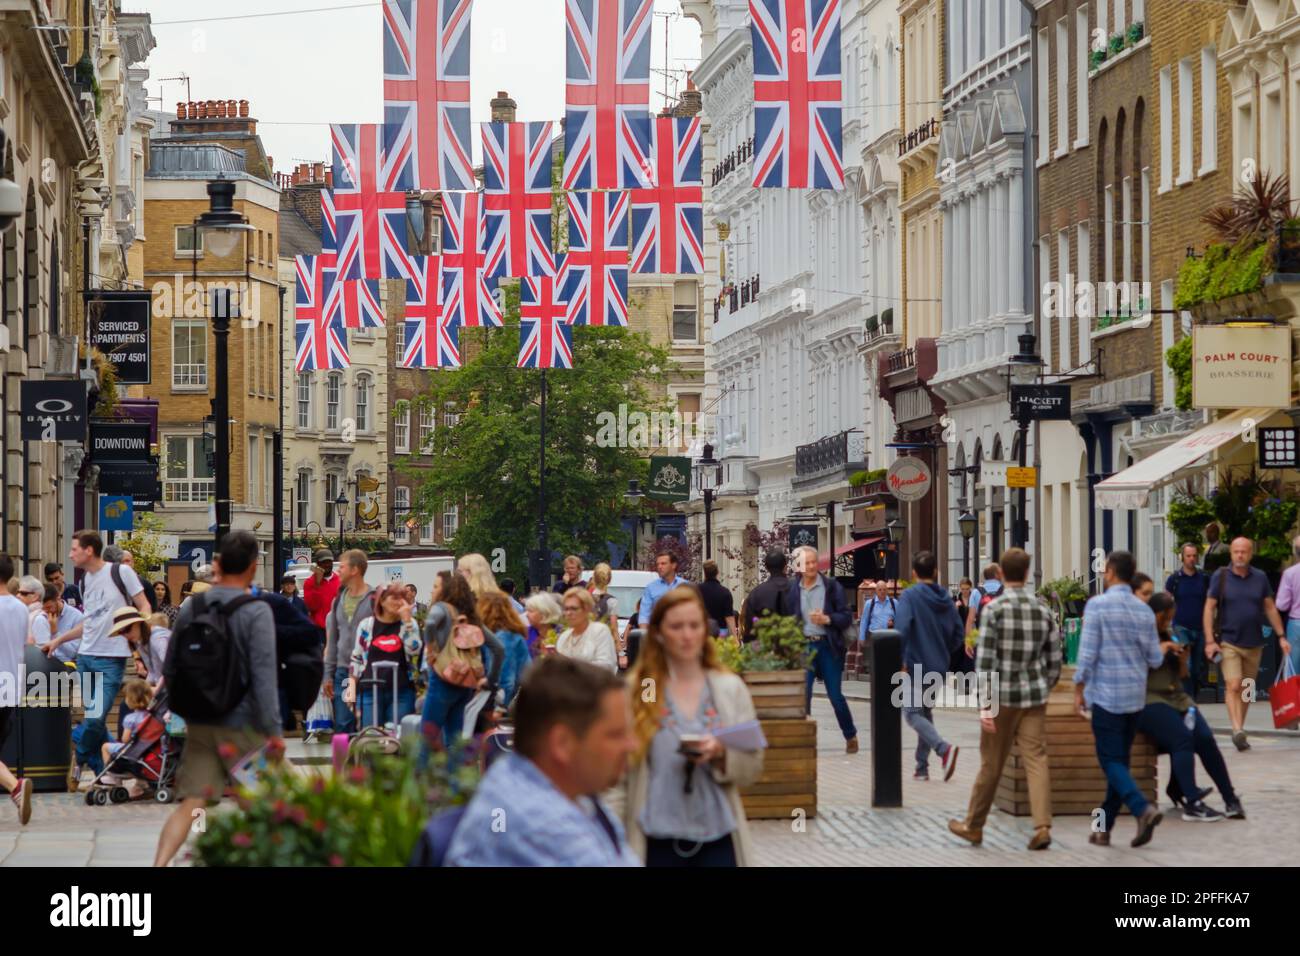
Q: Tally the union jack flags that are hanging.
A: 12